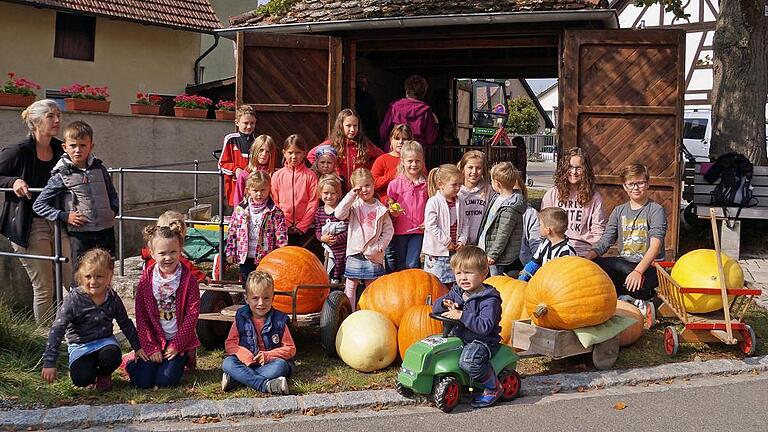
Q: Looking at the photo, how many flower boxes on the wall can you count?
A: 5